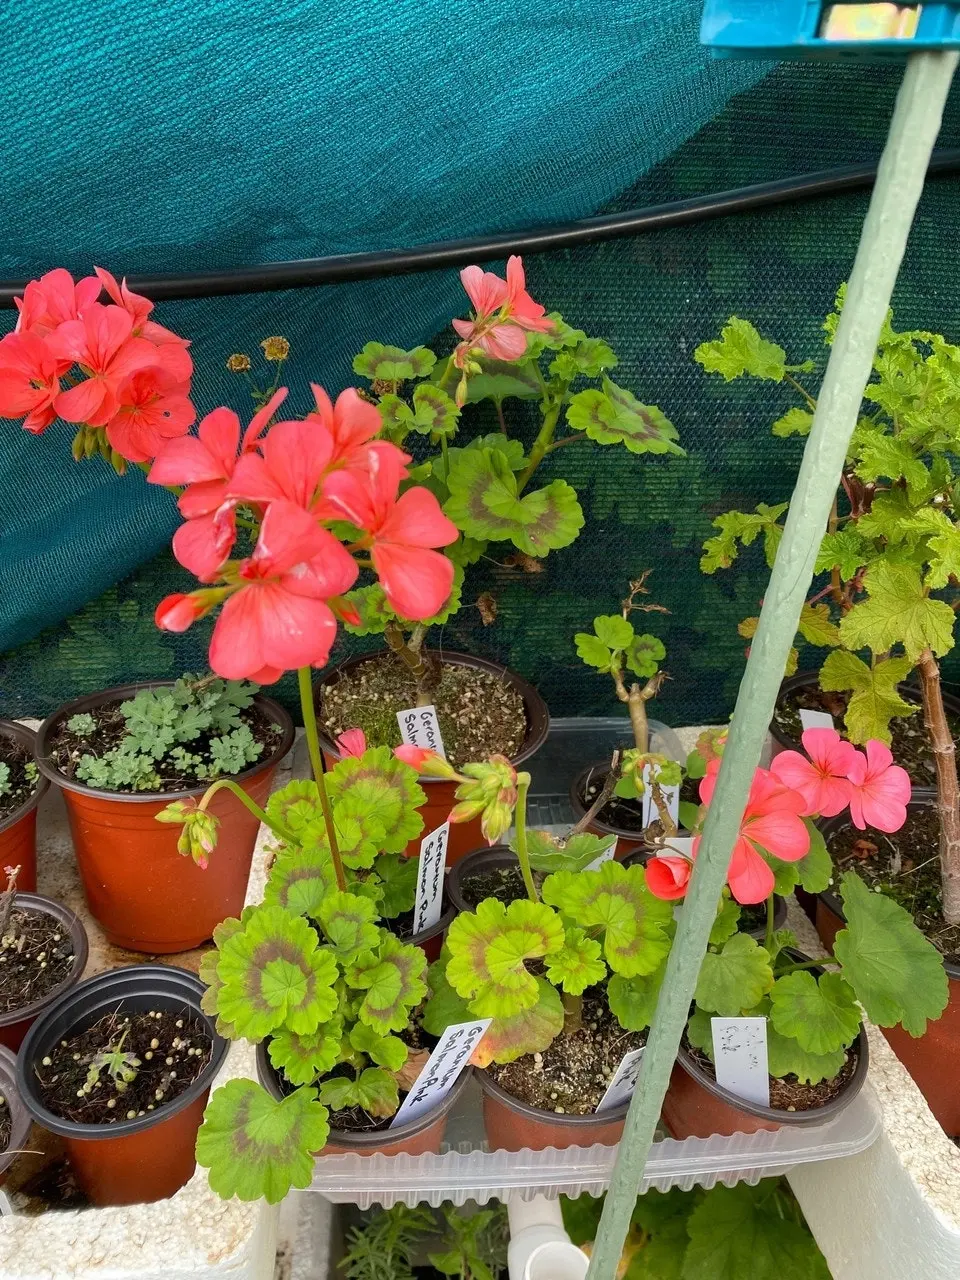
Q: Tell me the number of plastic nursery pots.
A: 15